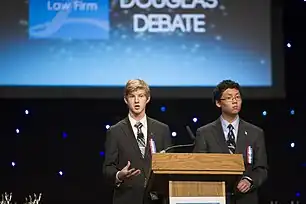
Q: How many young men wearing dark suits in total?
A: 2